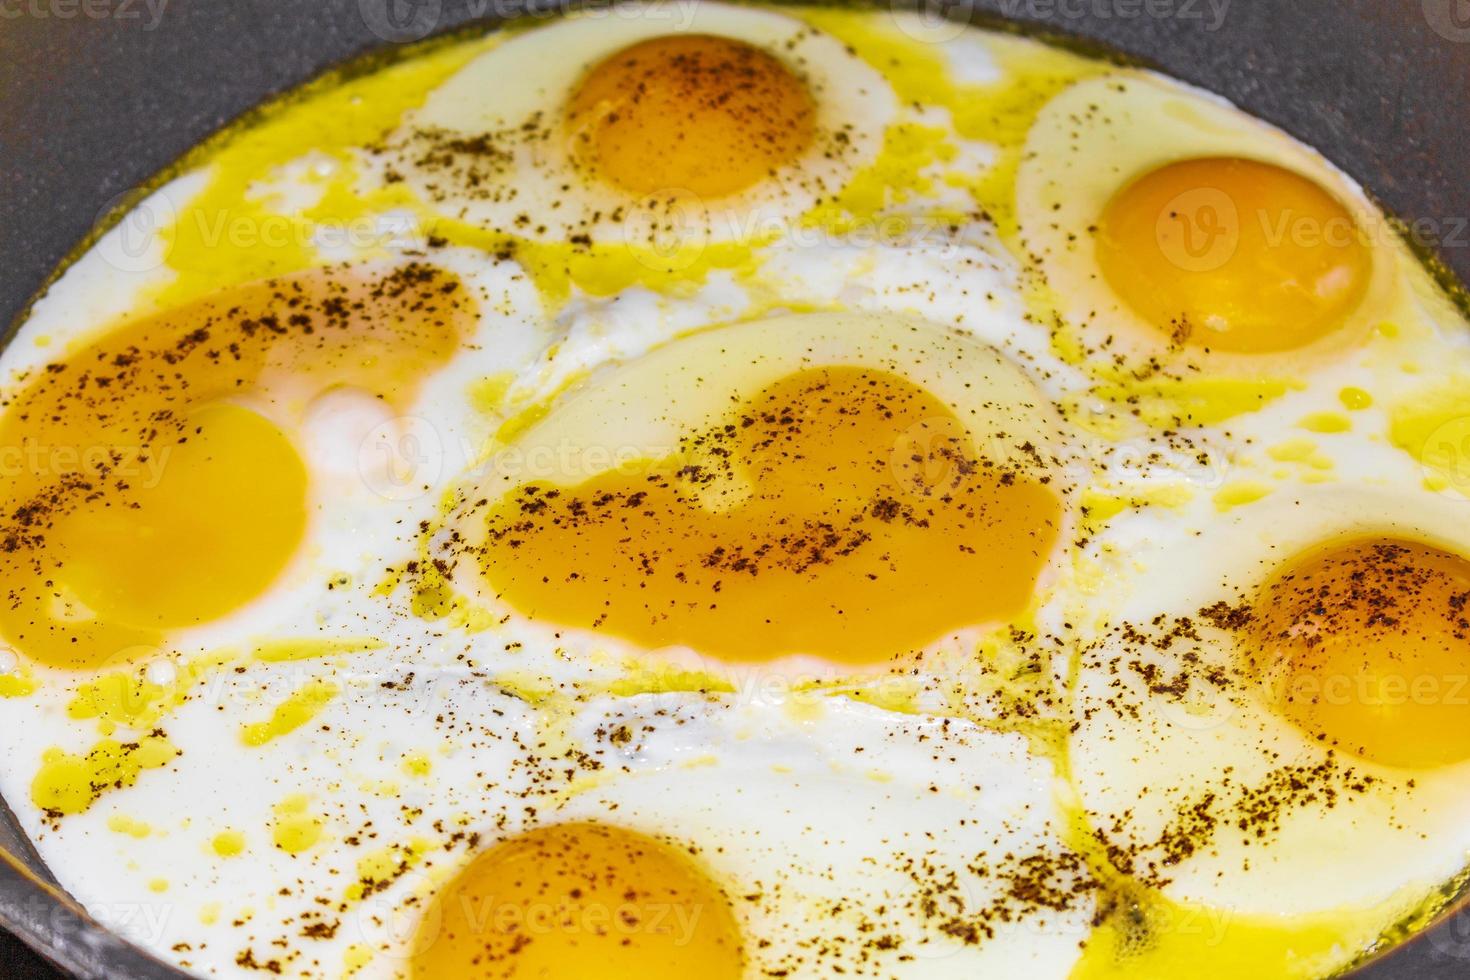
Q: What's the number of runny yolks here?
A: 2